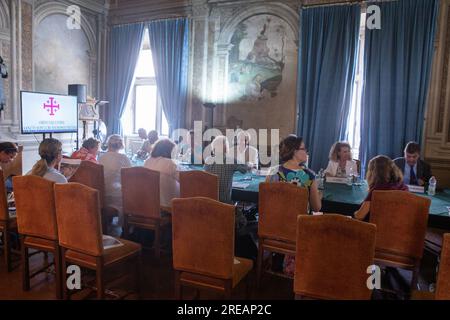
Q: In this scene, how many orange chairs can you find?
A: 11